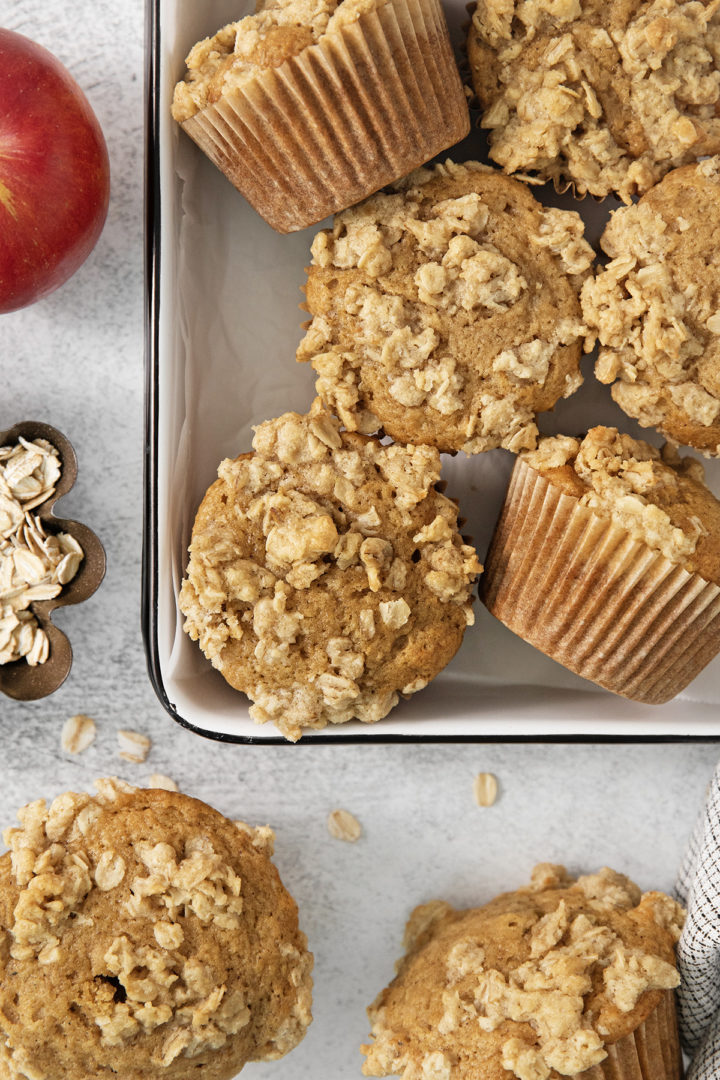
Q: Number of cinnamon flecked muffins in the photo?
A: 8